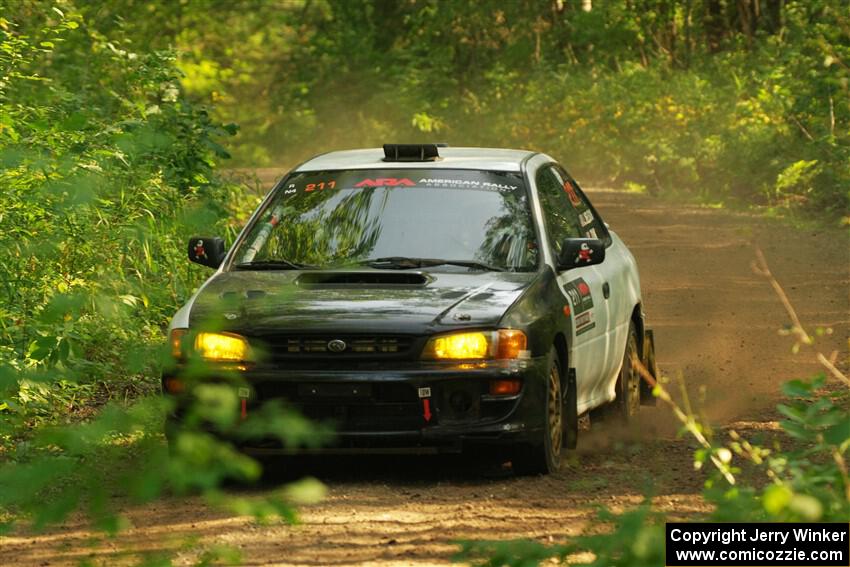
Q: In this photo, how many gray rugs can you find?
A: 0